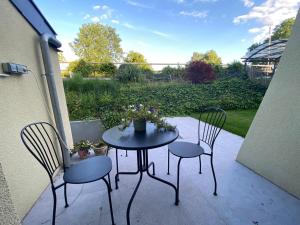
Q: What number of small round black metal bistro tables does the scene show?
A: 1